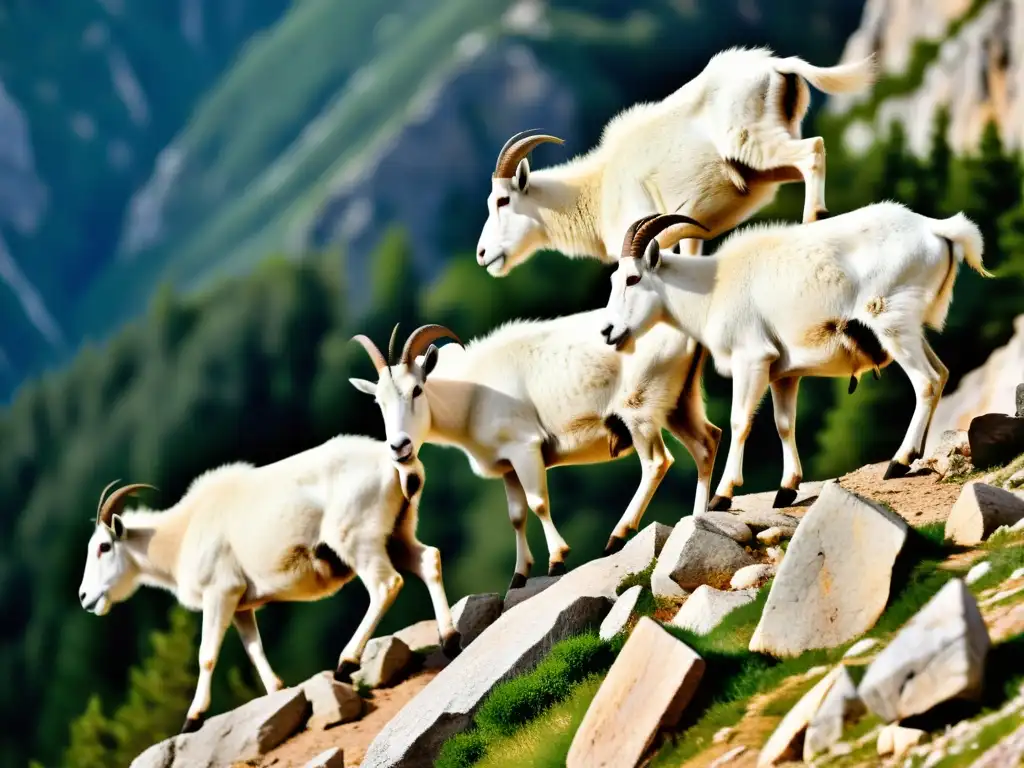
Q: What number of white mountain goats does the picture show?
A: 4